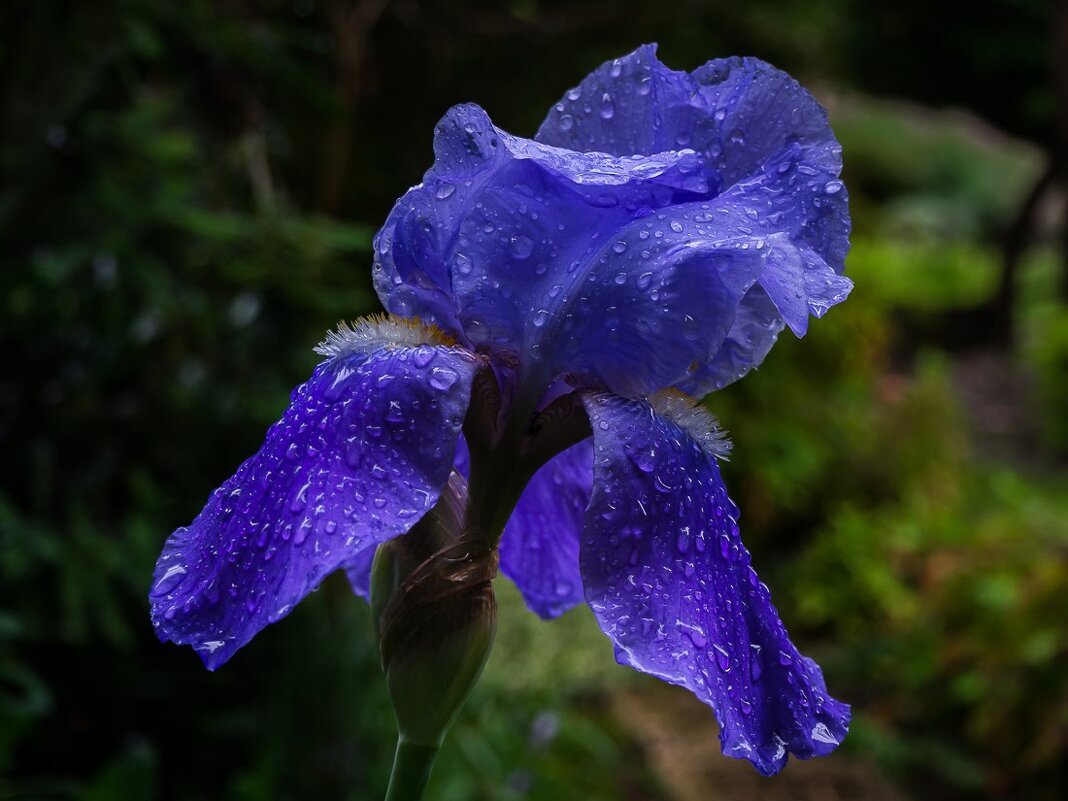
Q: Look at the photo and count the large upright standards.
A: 3